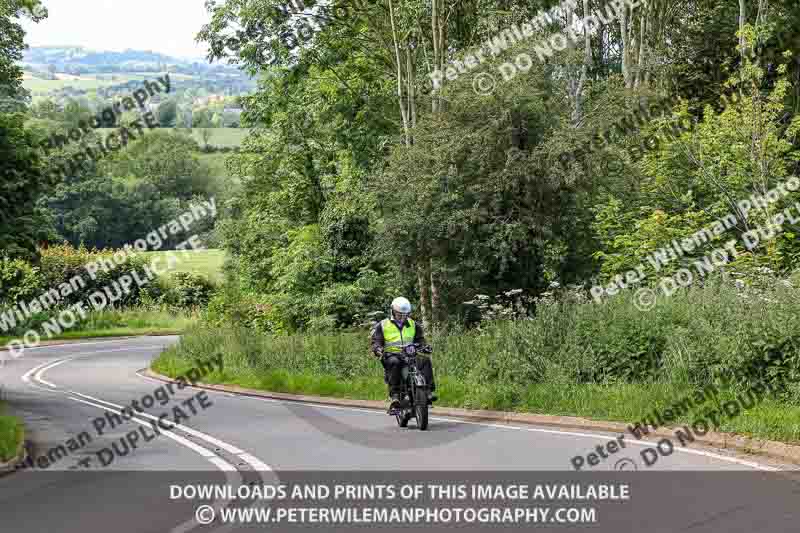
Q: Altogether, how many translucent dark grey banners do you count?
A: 1